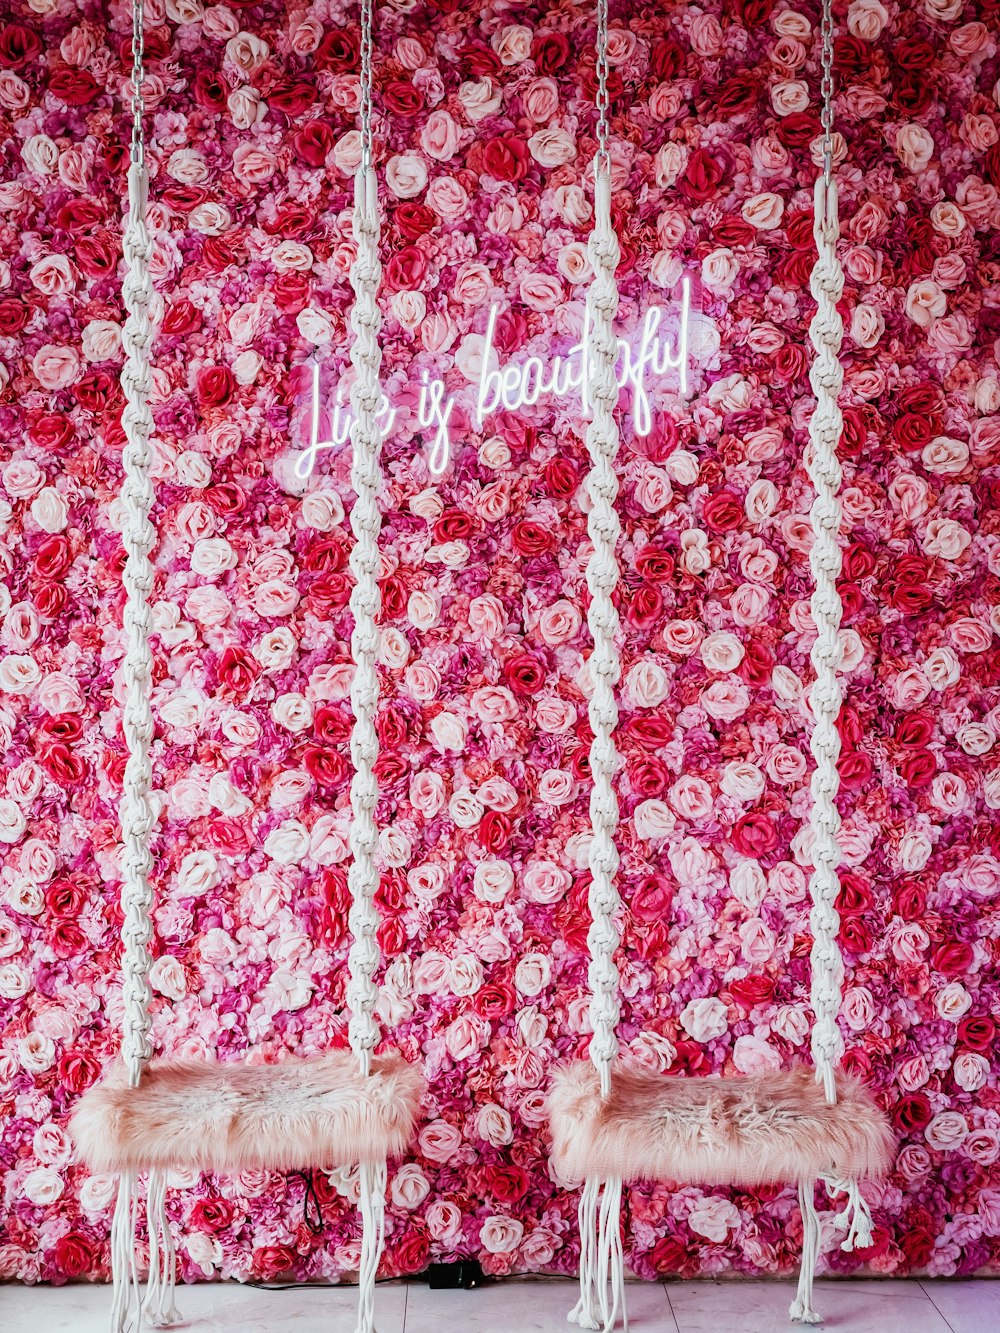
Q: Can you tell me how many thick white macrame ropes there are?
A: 4